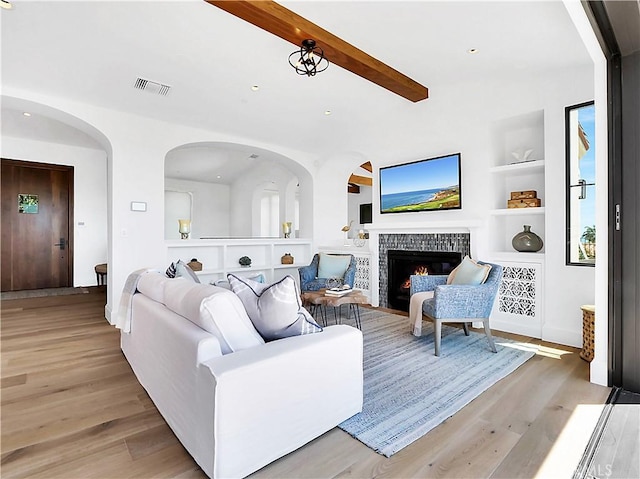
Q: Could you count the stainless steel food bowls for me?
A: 0